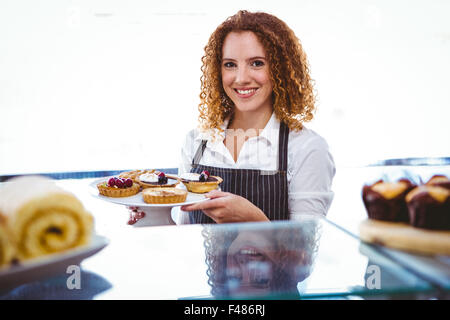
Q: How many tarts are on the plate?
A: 5